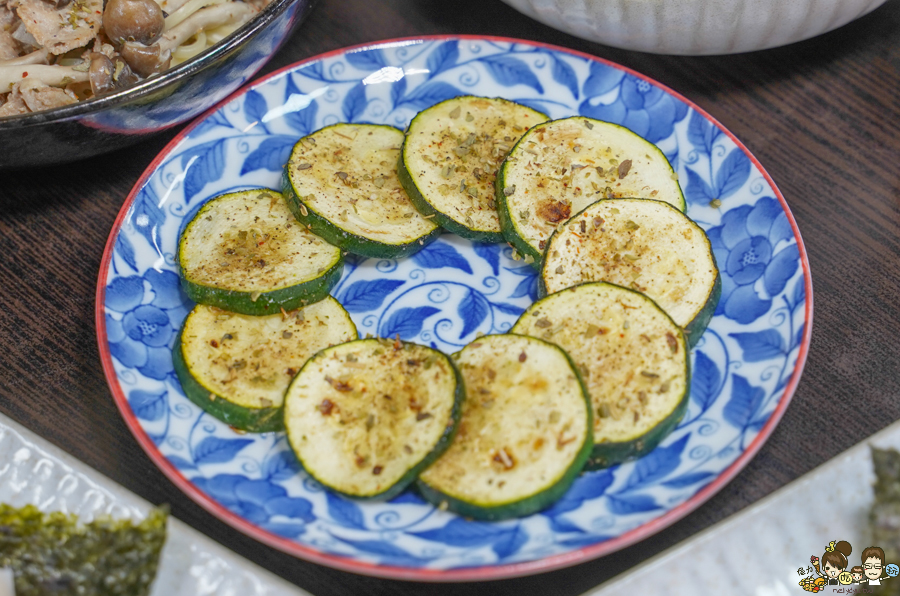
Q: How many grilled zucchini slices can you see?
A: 9